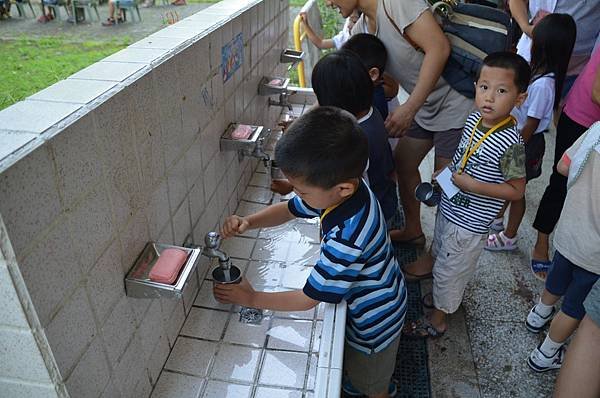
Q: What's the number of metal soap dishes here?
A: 4